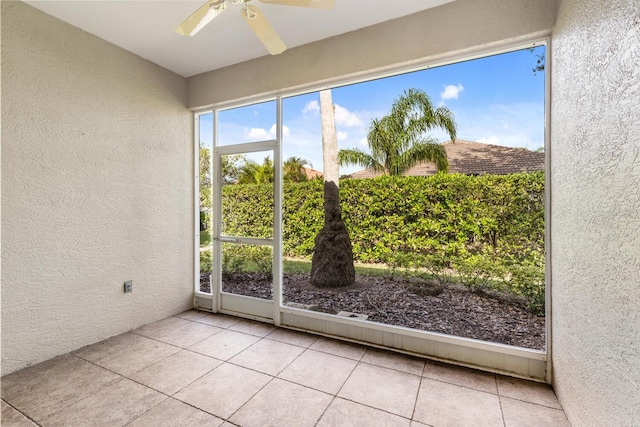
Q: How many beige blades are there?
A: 3